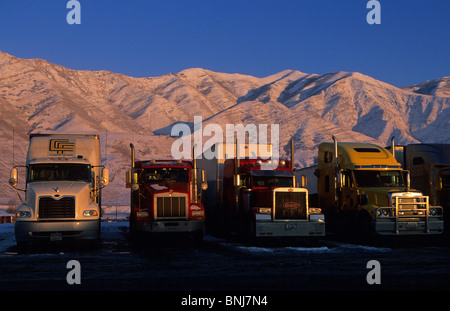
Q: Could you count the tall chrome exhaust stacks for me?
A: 6